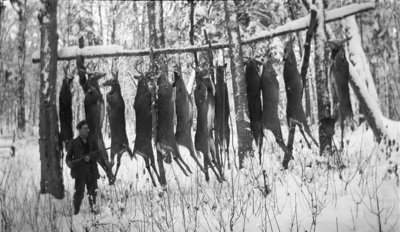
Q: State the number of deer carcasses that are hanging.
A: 12